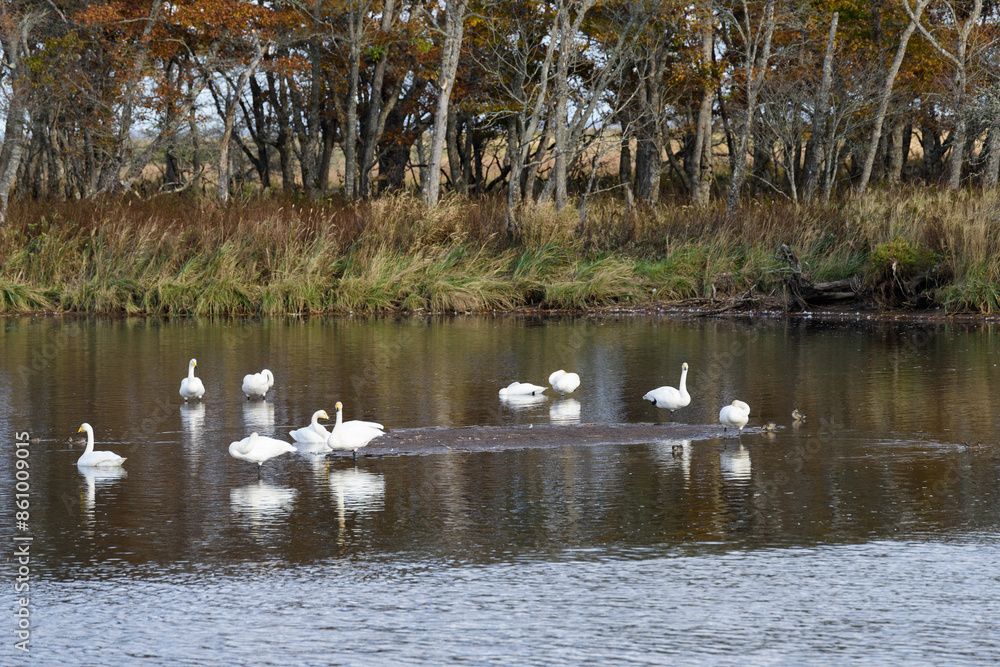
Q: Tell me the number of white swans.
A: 10